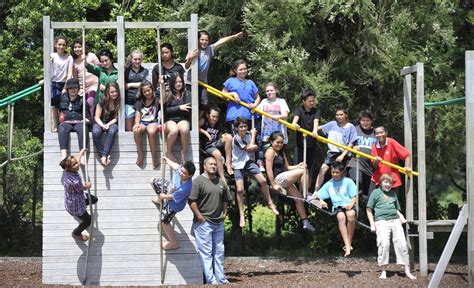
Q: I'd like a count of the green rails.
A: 3